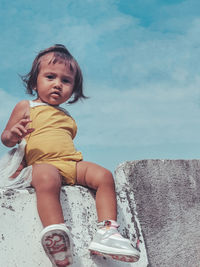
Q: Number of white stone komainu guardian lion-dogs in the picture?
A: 0